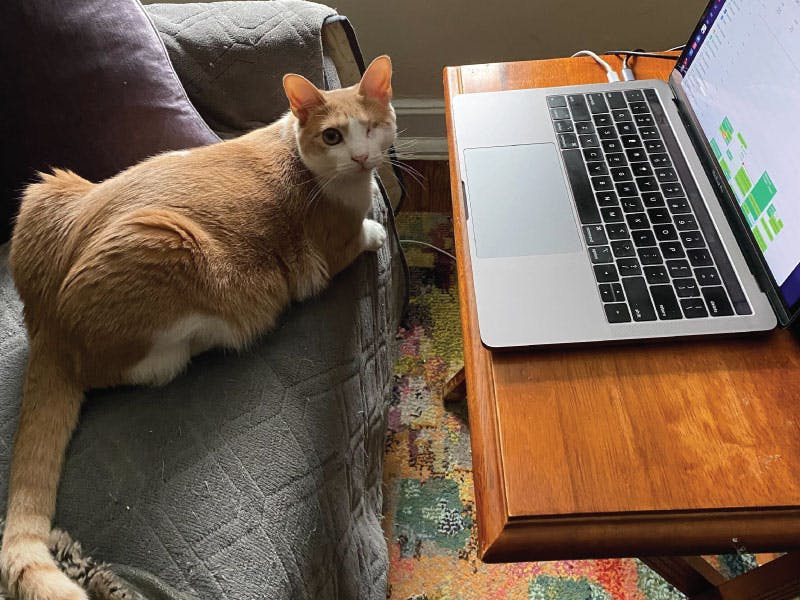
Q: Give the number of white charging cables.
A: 2